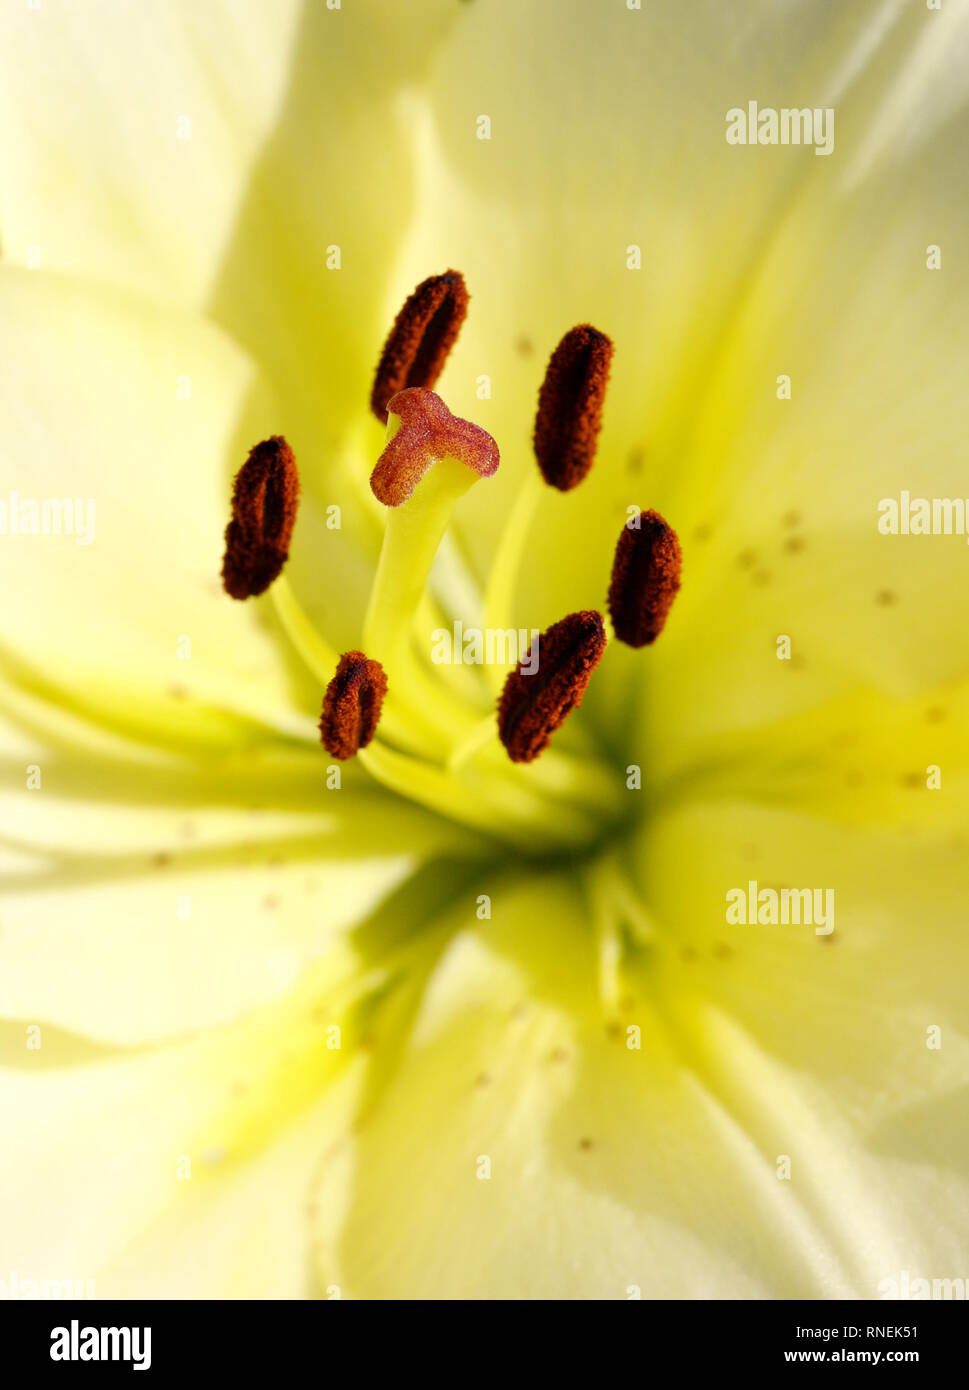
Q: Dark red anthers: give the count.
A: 6